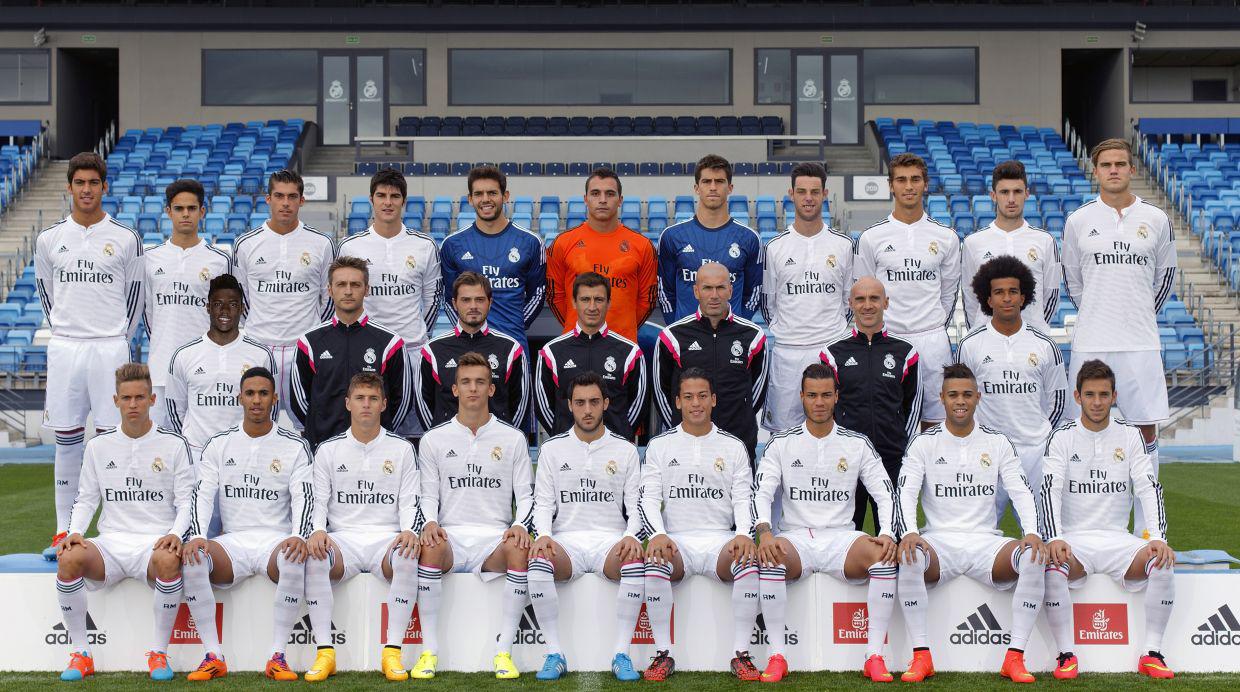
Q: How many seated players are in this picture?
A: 9